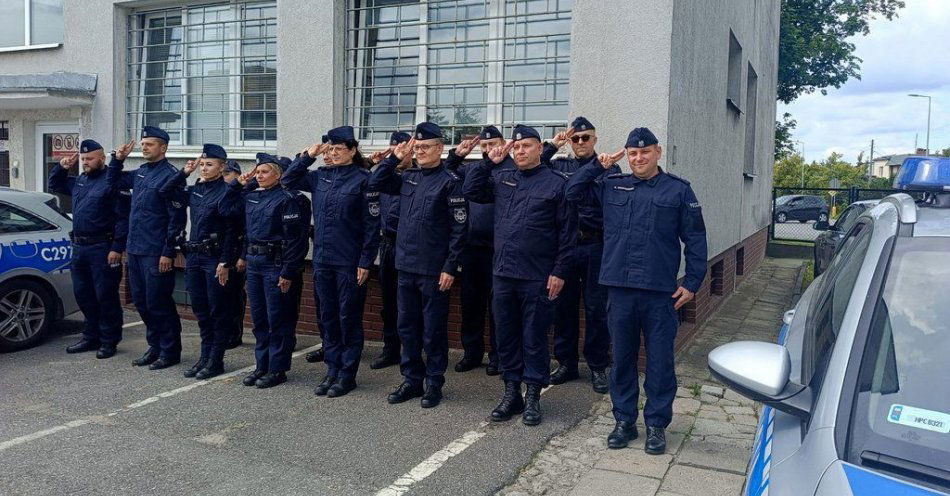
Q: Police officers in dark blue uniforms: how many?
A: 14